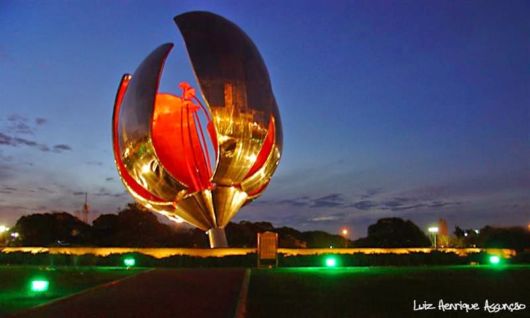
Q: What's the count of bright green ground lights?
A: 4